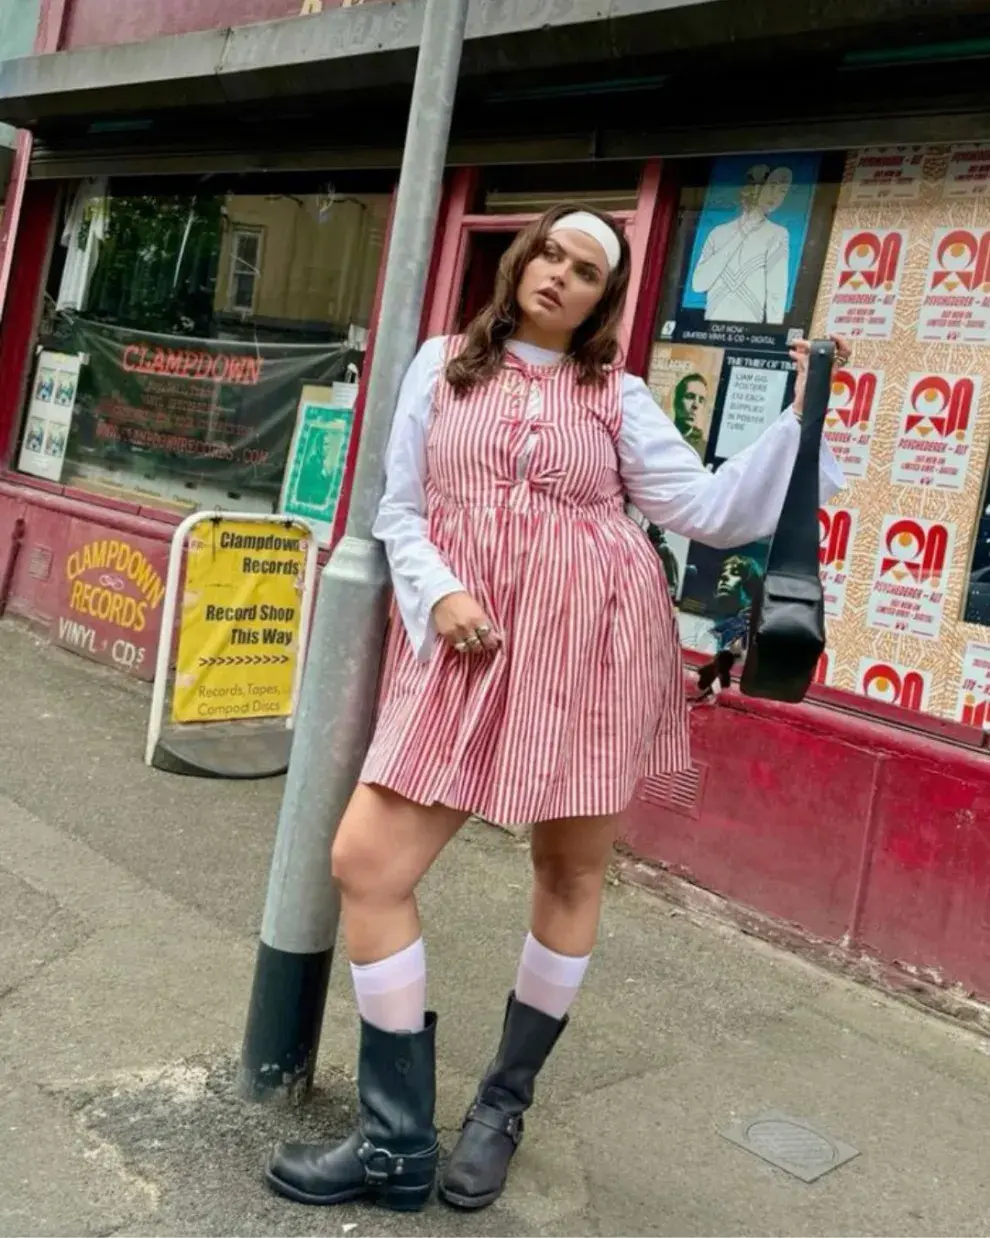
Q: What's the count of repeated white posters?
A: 11